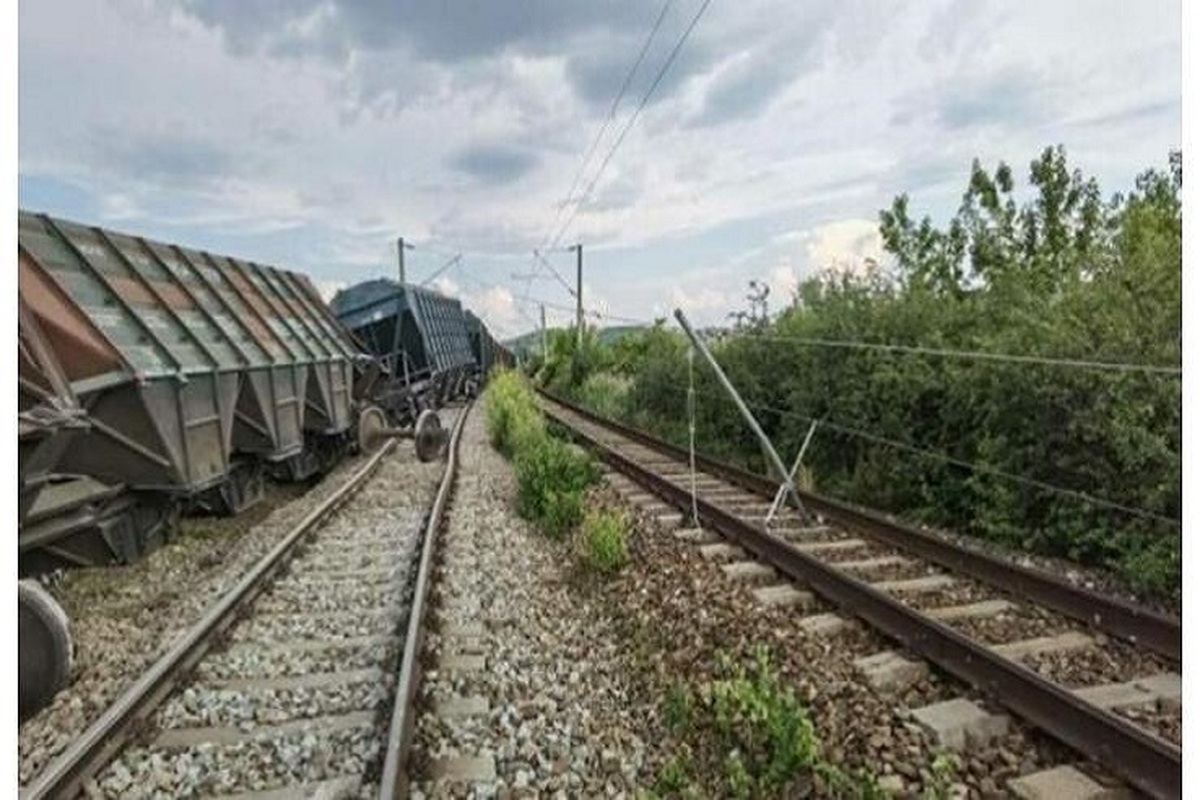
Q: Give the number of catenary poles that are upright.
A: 3